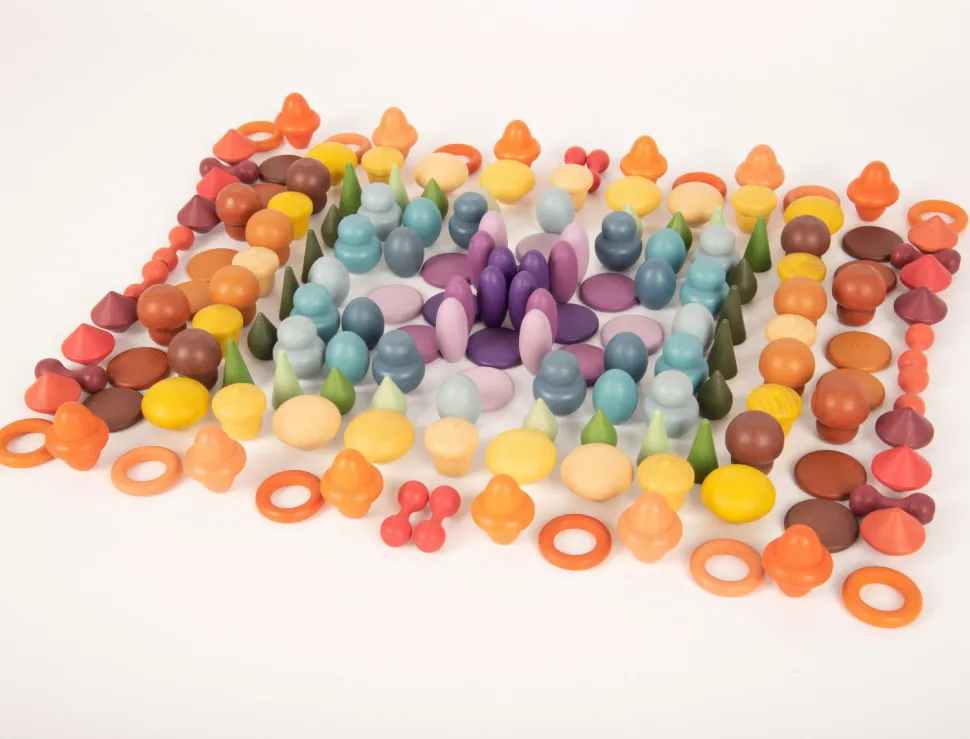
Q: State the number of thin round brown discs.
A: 12